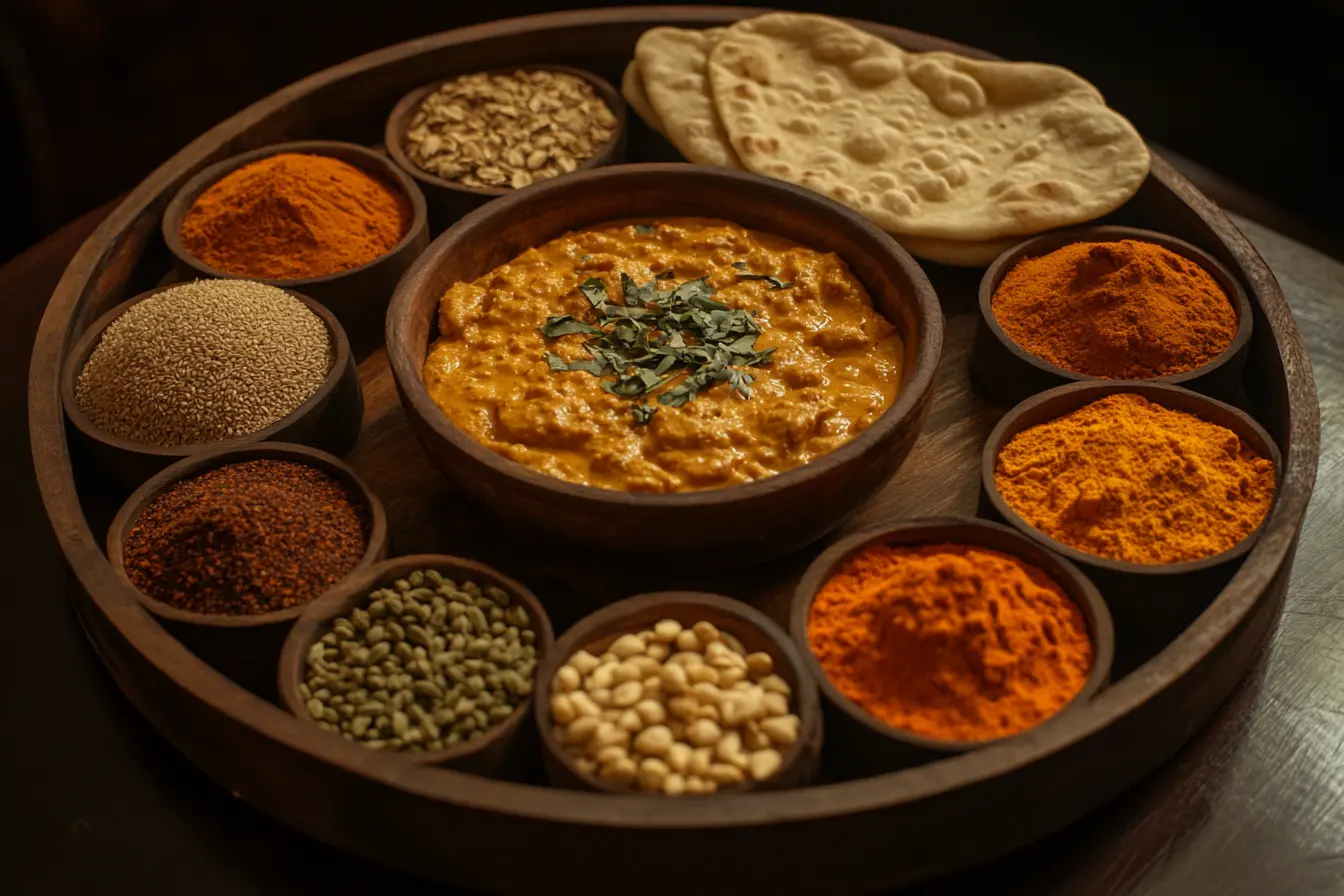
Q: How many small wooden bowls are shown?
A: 9